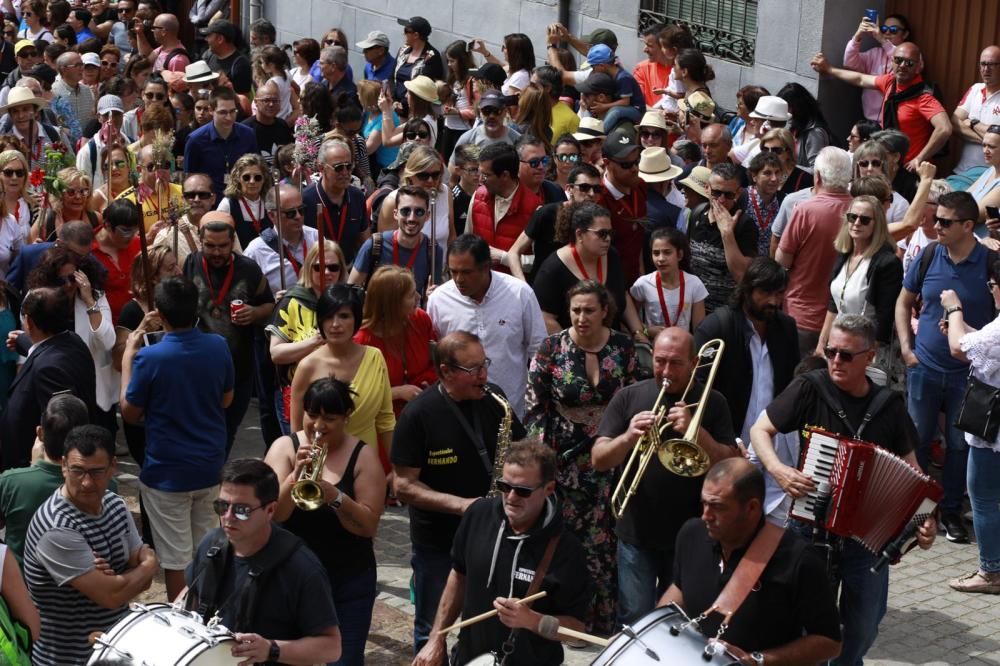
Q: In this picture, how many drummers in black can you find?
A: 3